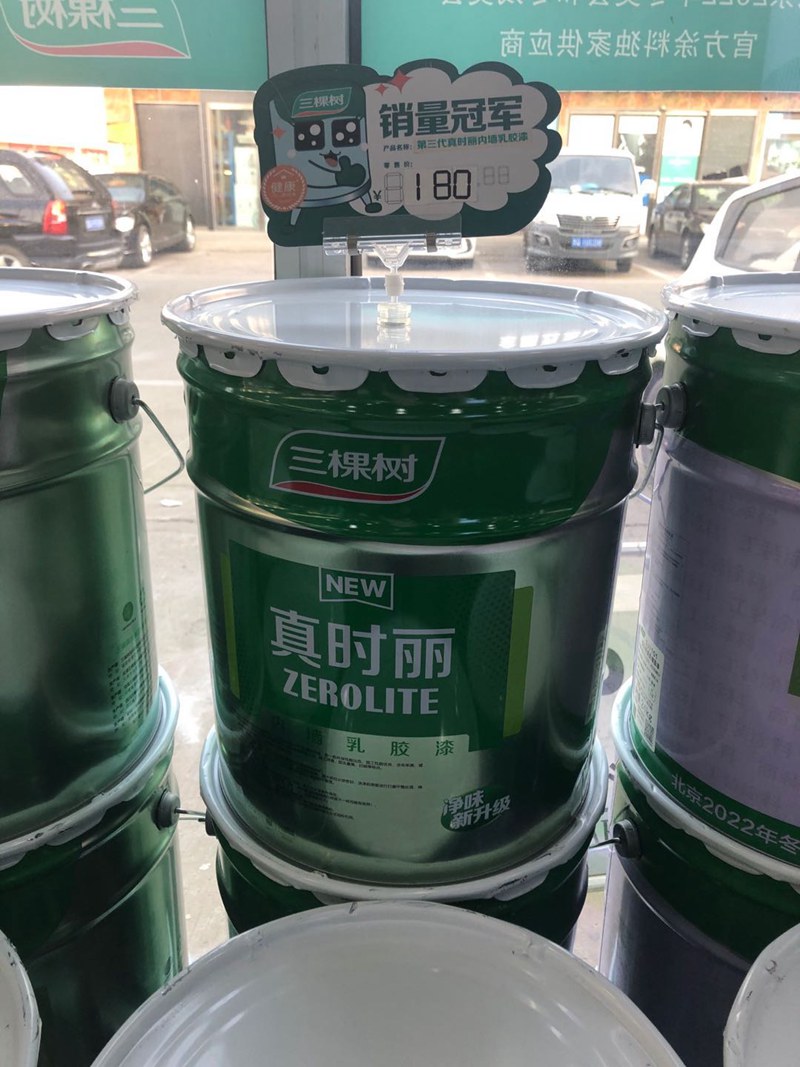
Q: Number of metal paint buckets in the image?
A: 9